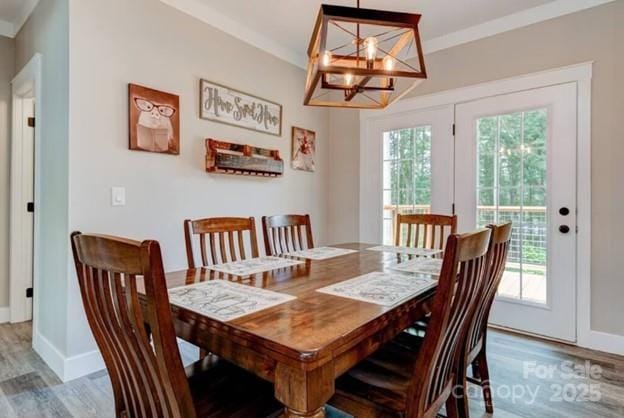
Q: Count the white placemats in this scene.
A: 6